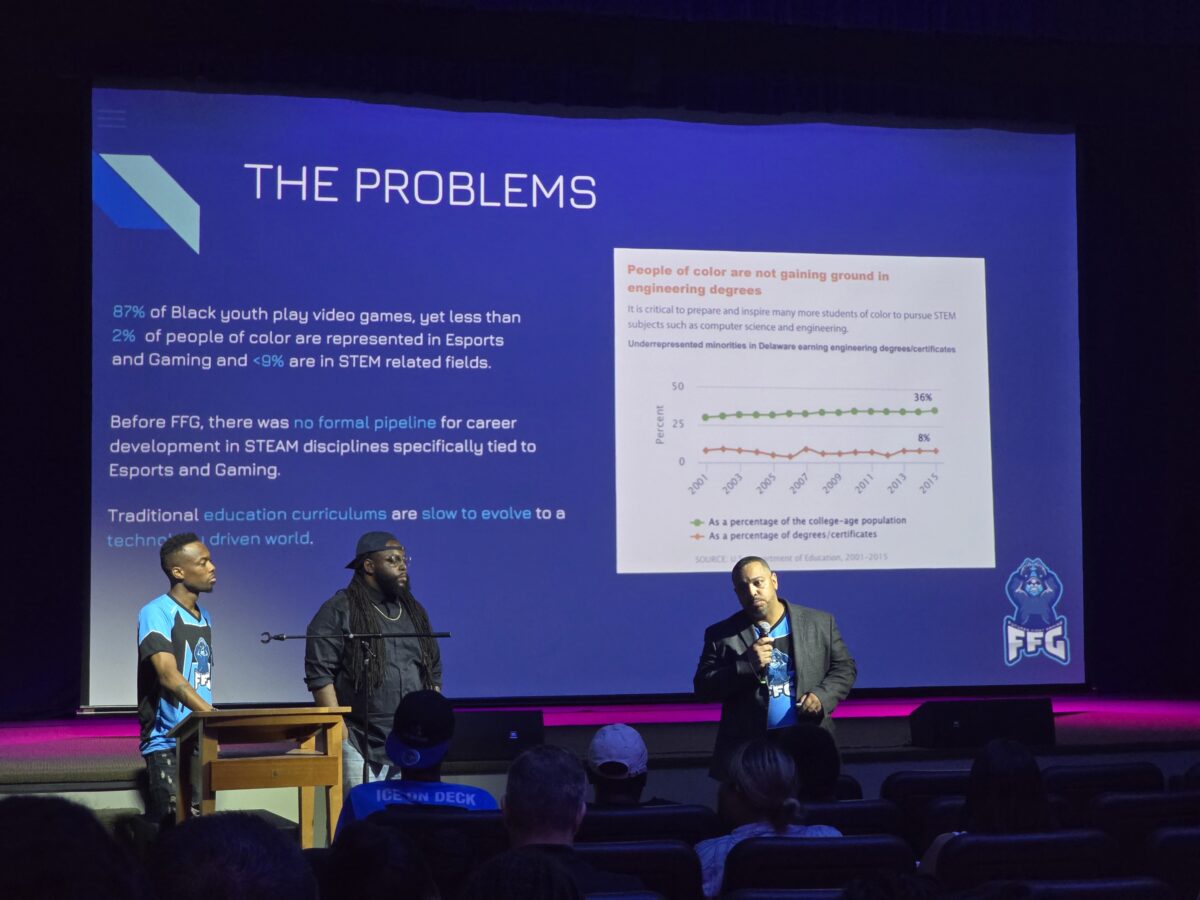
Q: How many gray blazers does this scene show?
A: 1